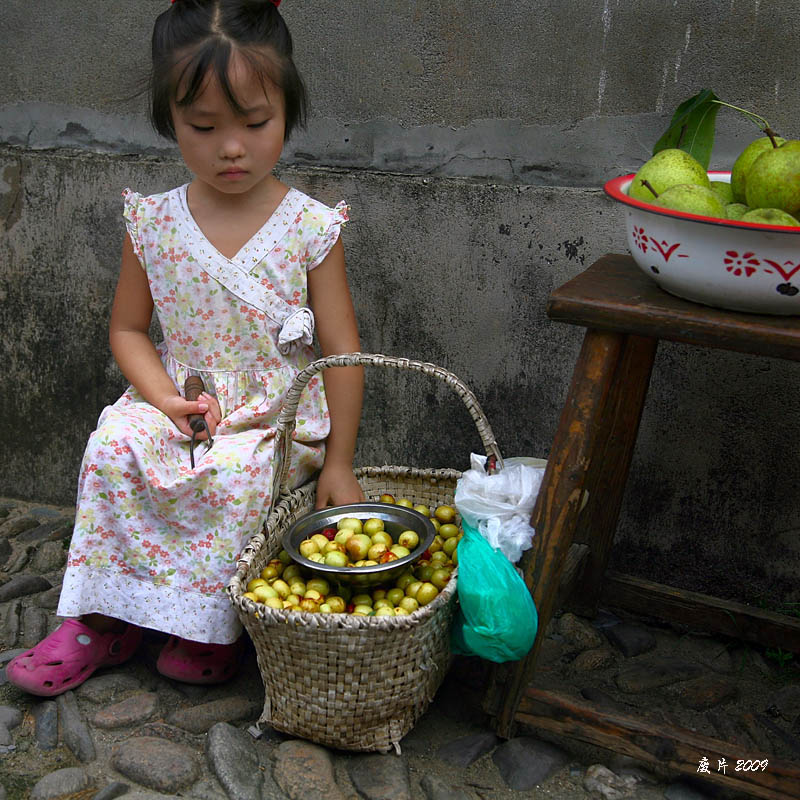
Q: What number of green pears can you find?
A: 7